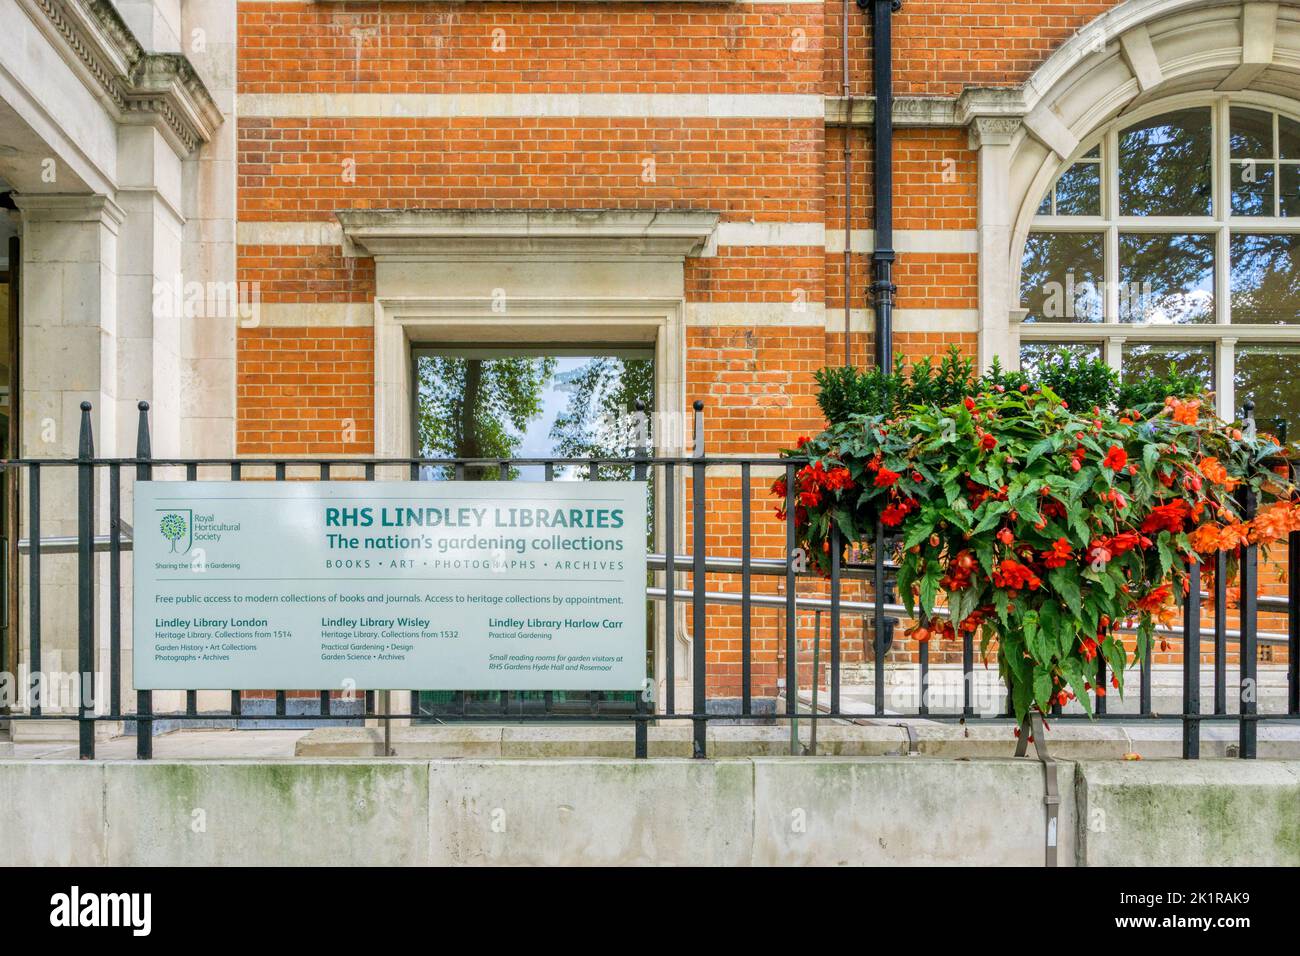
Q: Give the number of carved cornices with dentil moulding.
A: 1